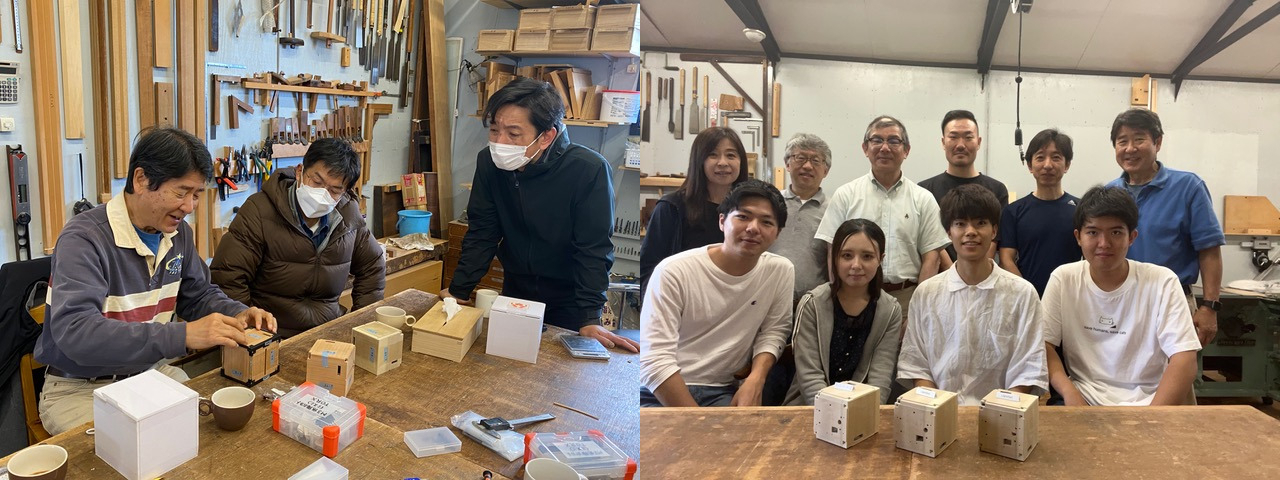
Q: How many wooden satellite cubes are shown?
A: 6